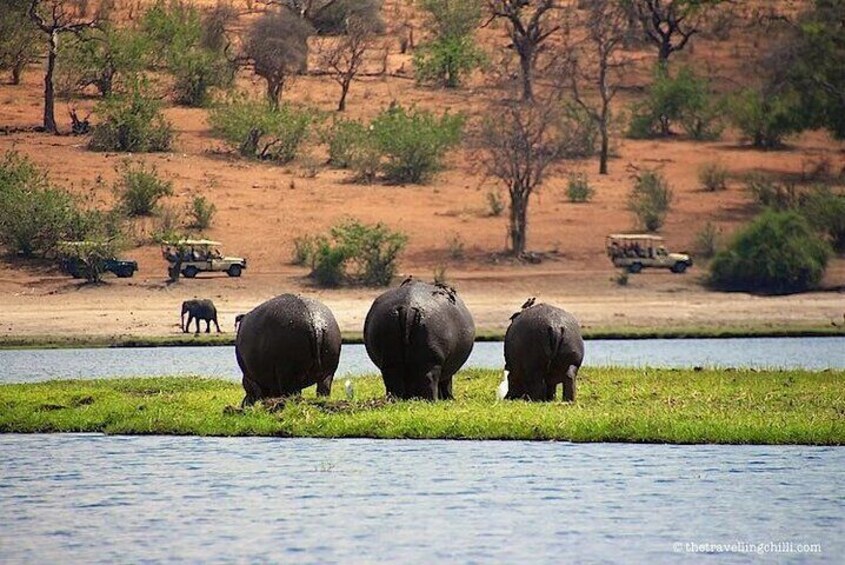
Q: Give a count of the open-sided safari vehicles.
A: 3